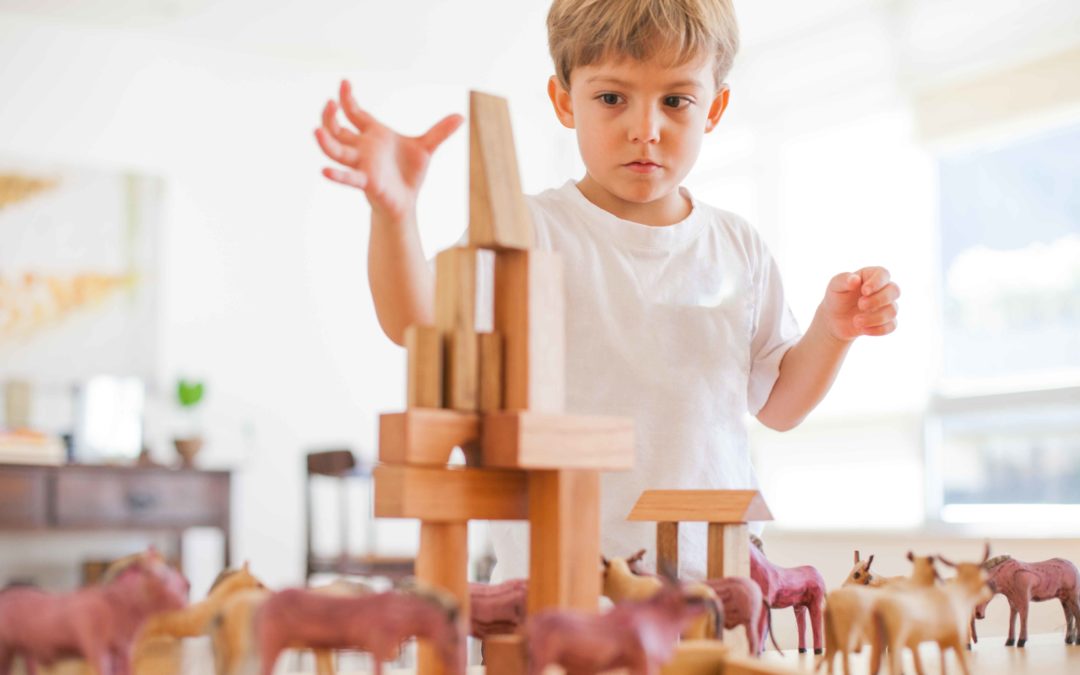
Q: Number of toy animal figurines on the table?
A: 13